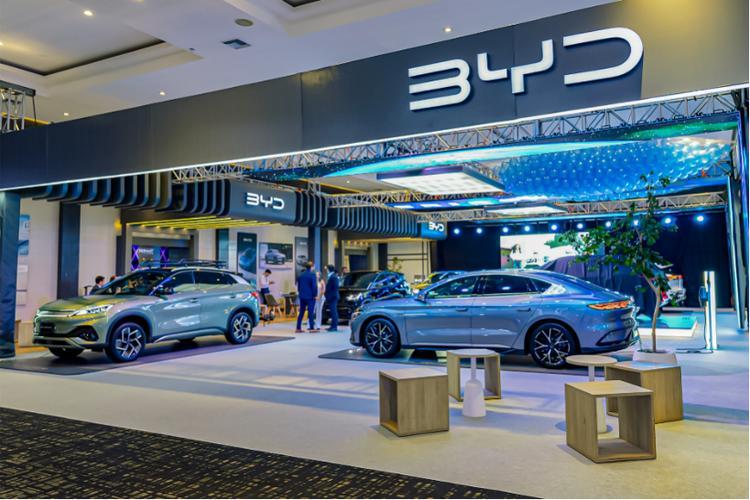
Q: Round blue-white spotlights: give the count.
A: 10